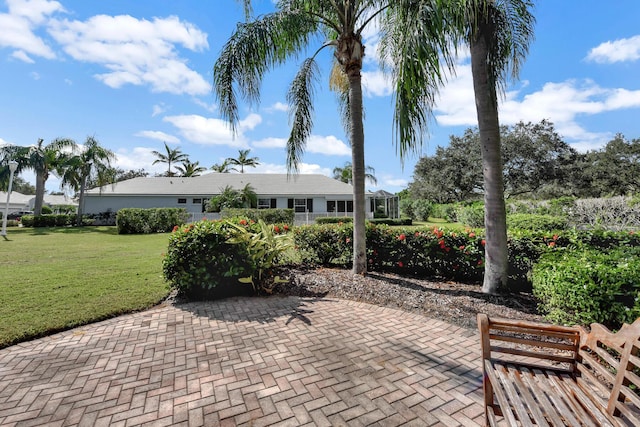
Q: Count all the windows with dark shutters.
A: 2